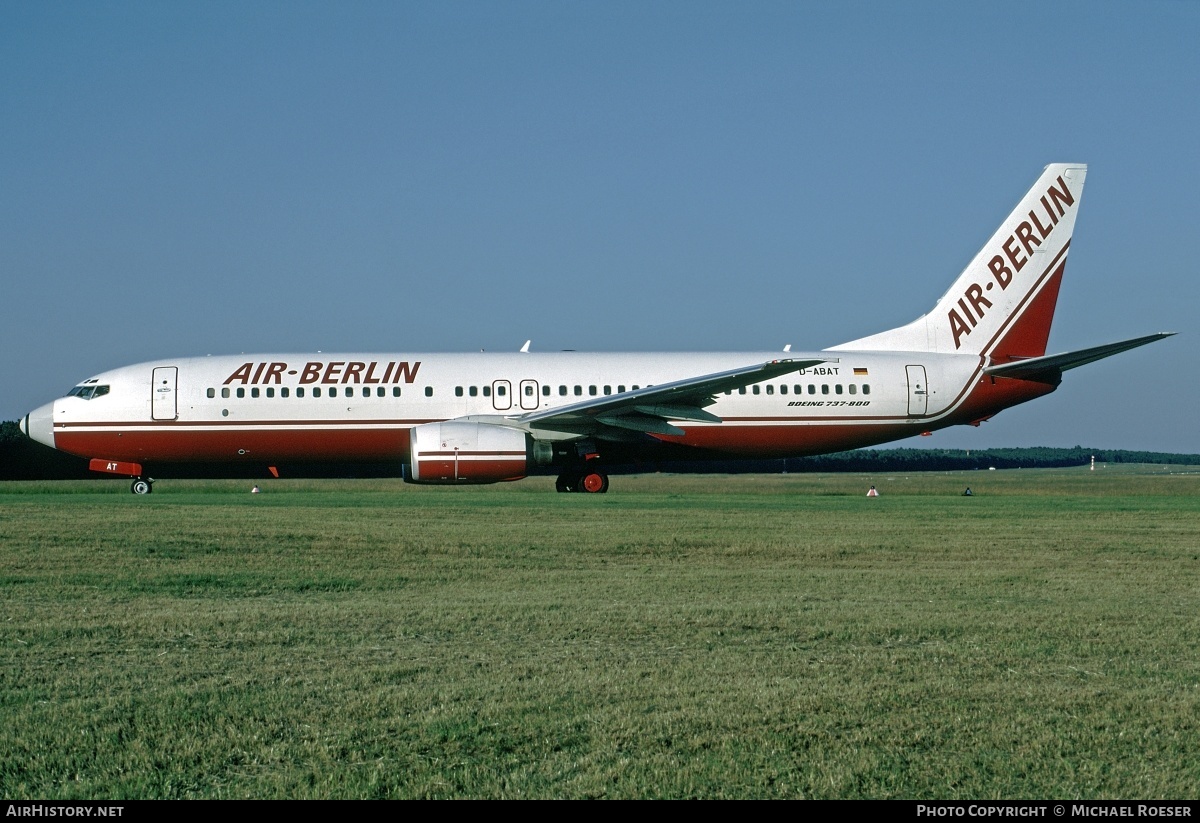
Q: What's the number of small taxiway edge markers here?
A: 3